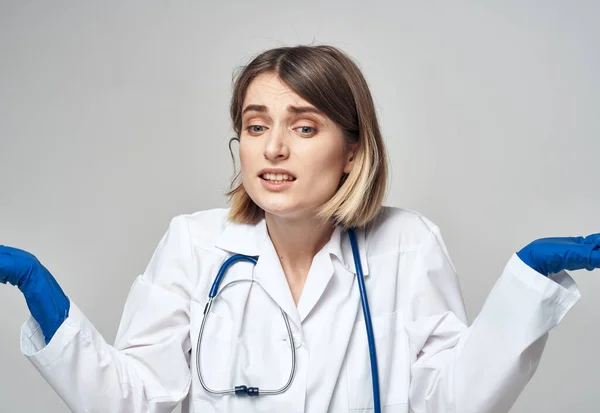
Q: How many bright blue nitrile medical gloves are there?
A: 2